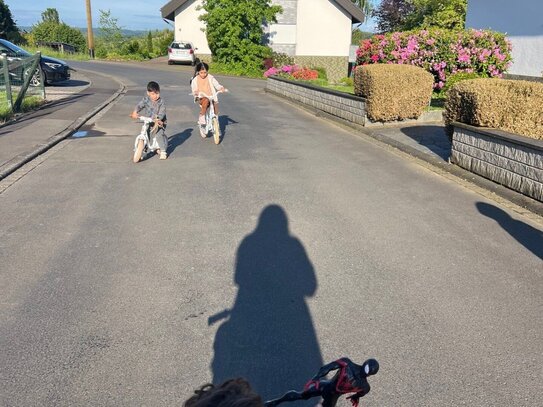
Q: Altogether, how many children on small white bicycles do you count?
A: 2